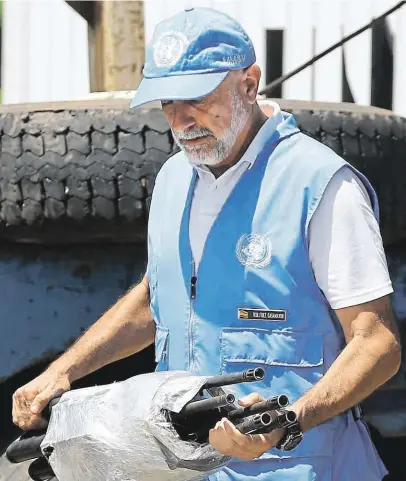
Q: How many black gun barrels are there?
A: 5